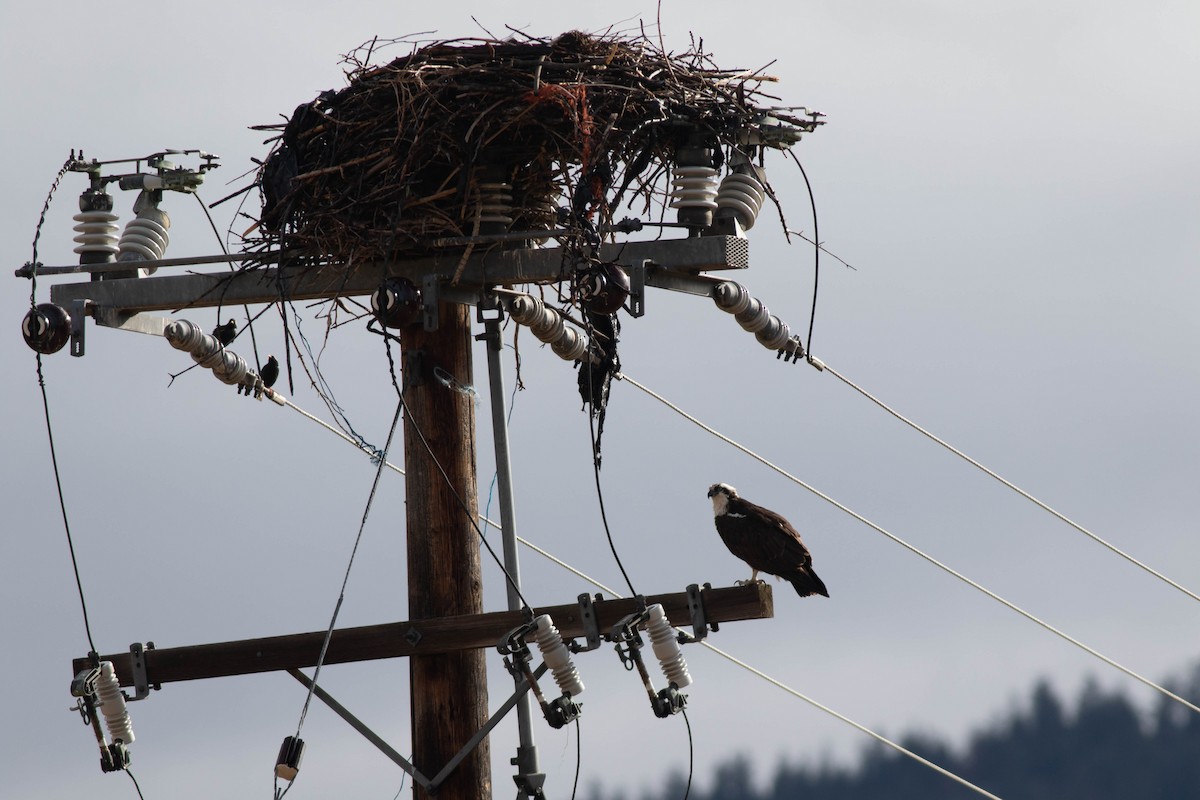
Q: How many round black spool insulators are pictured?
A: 3